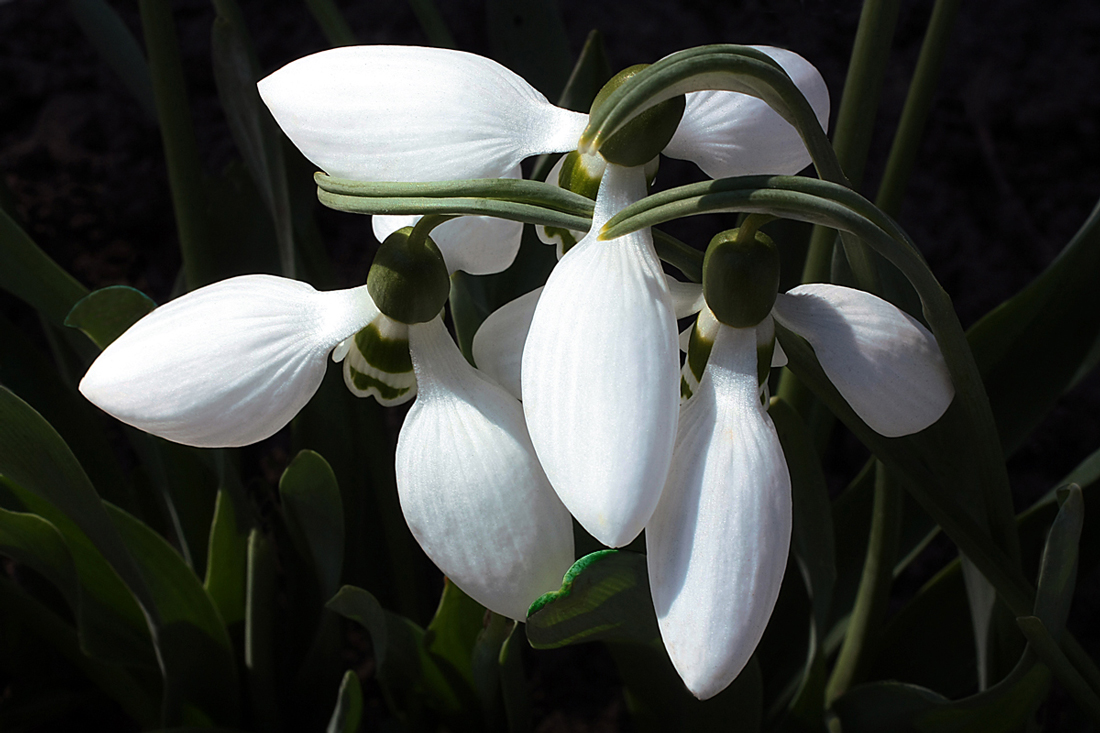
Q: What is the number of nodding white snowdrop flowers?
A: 3